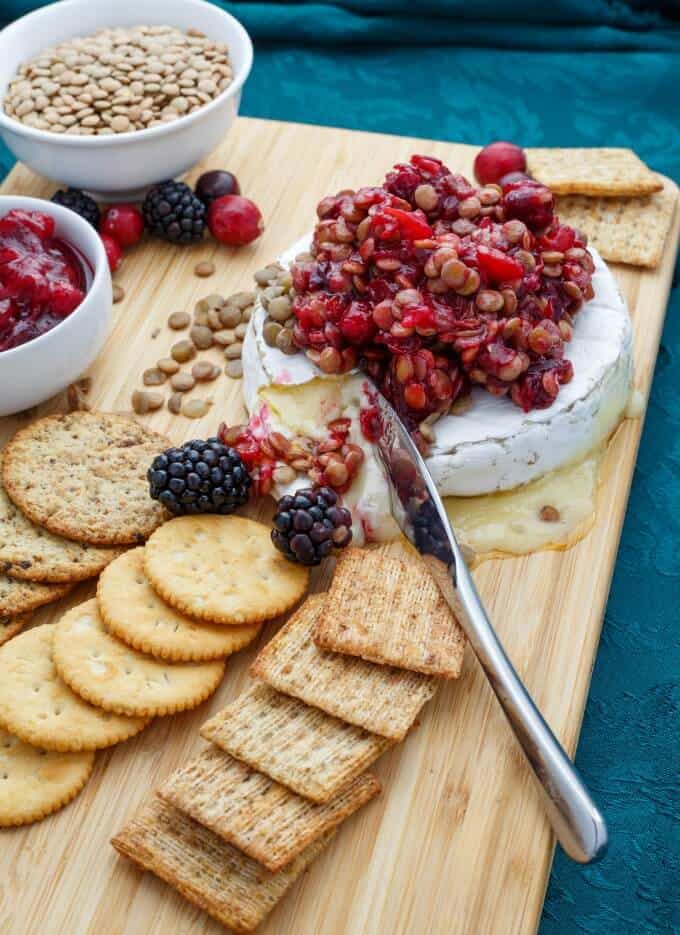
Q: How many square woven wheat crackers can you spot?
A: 7